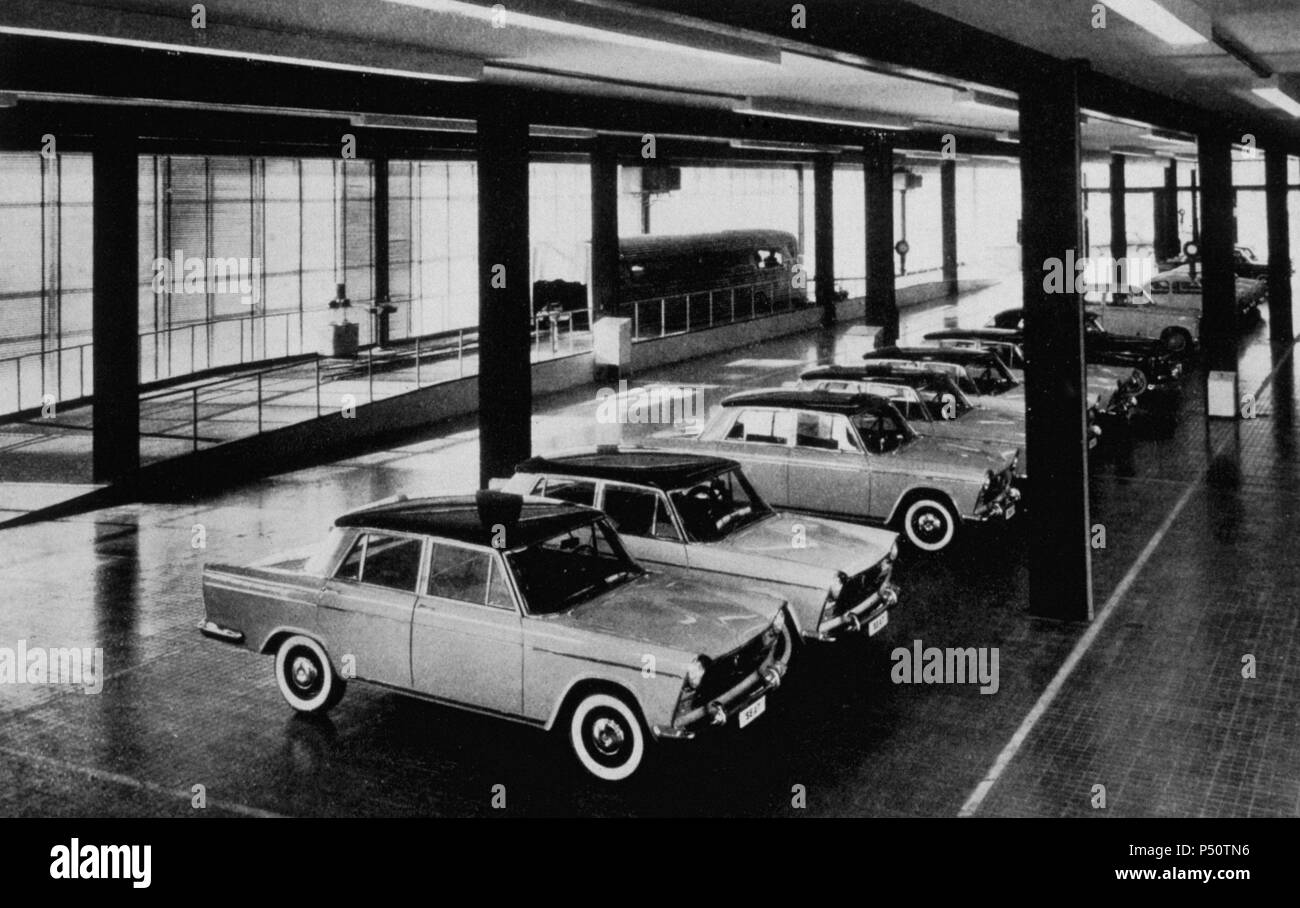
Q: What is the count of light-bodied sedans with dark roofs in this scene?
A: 6